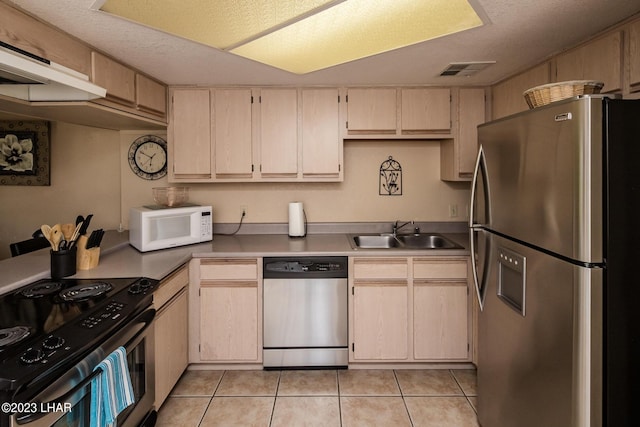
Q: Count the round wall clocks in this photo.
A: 1